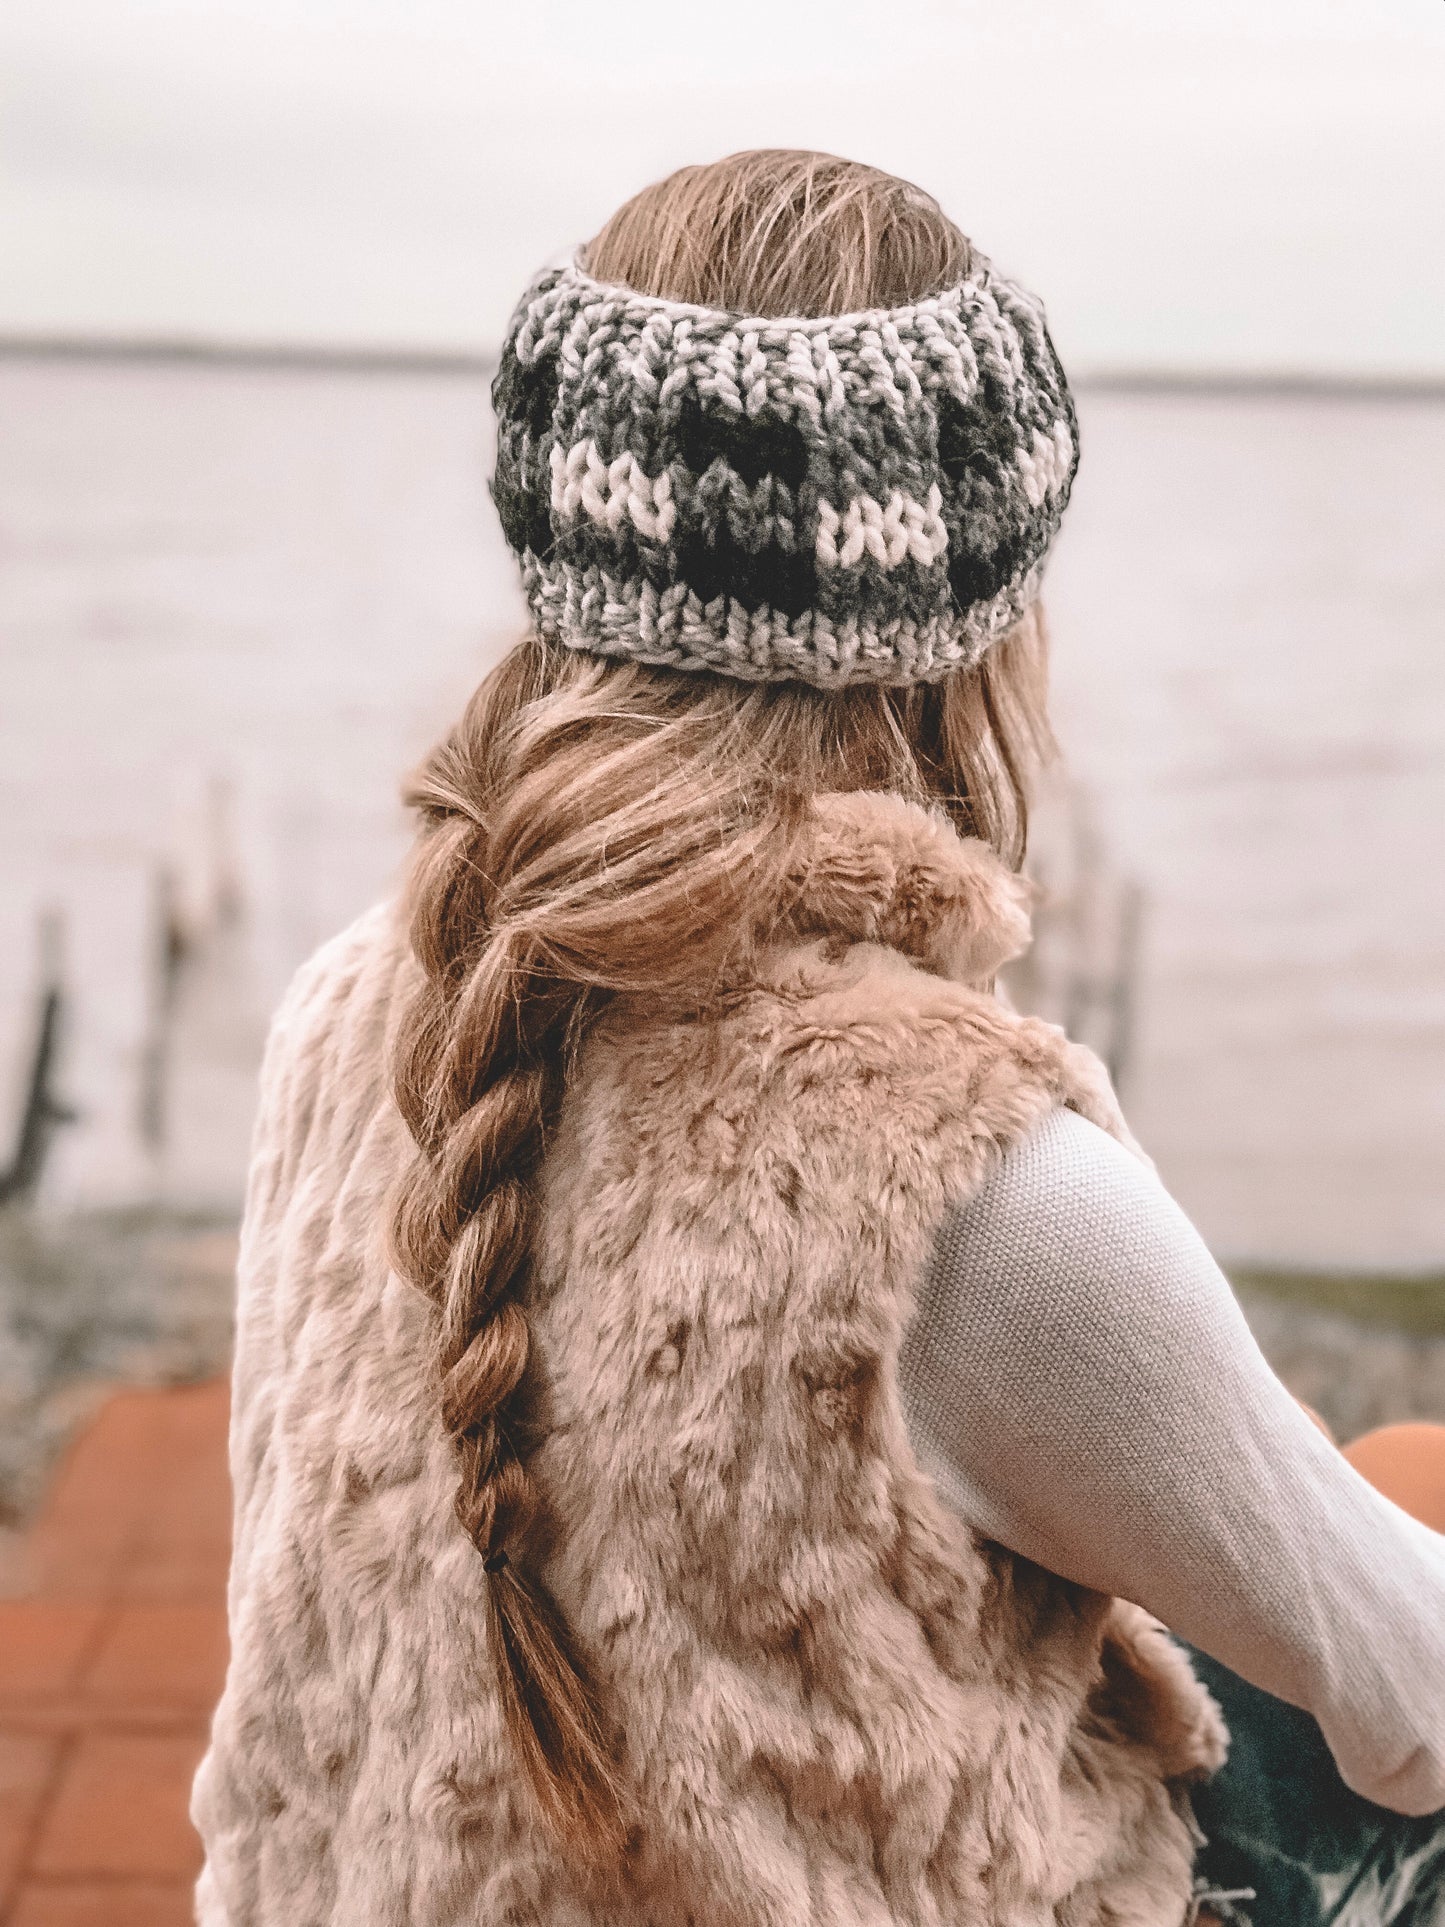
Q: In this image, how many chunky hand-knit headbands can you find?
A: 1